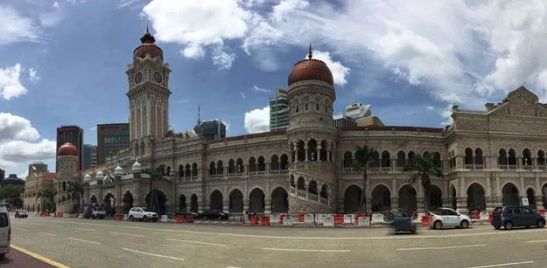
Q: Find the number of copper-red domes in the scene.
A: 3